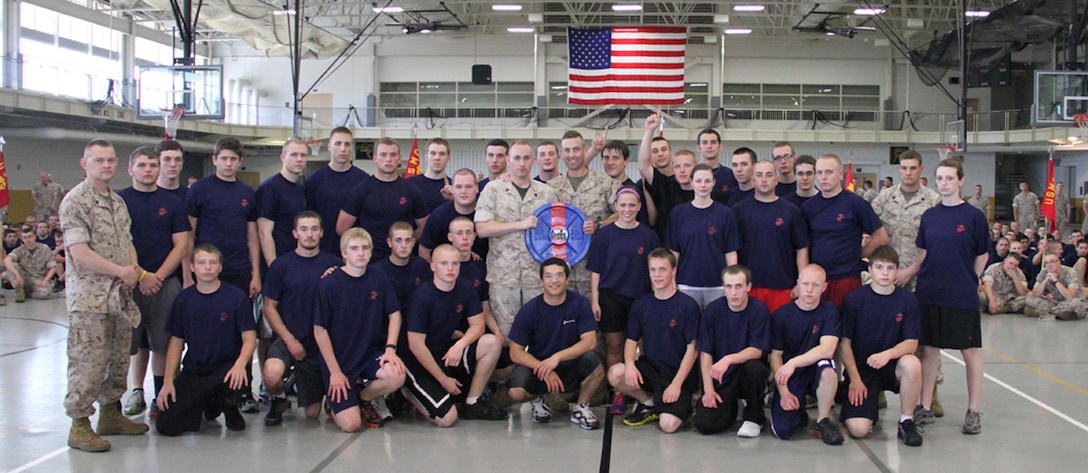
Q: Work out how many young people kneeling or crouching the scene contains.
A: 11